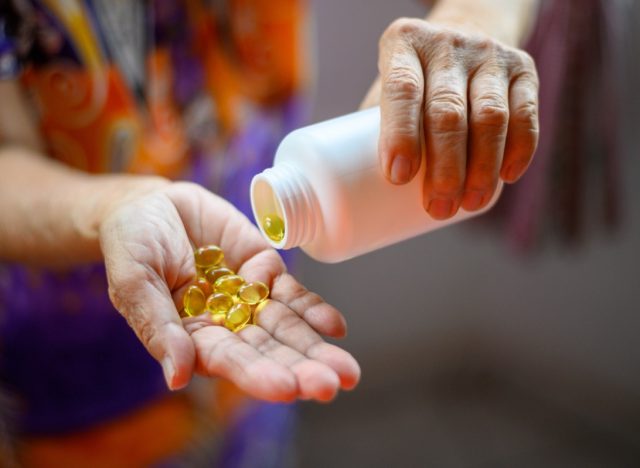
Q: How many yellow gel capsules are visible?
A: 9